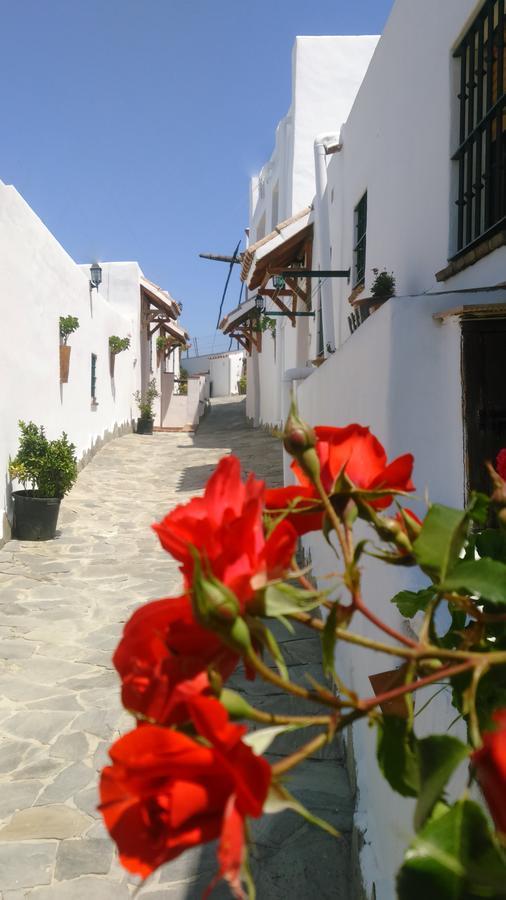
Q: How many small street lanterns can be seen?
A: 3